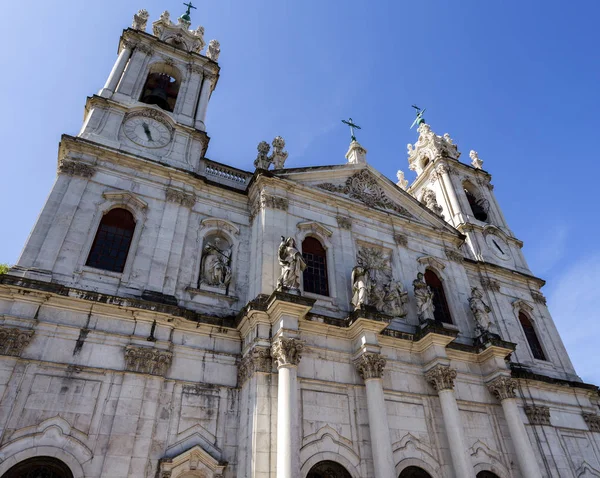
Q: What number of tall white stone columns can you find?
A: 4